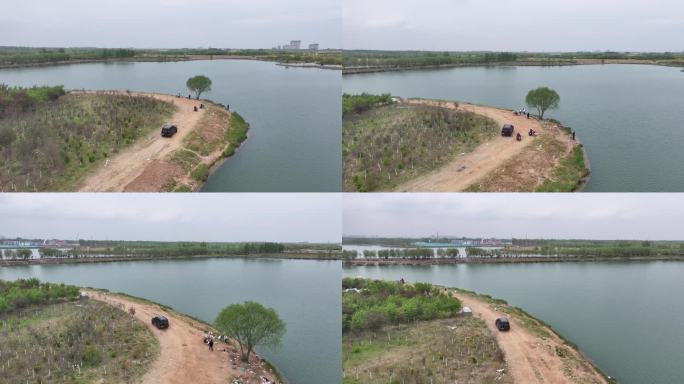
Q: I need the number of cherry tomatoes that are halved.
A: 0